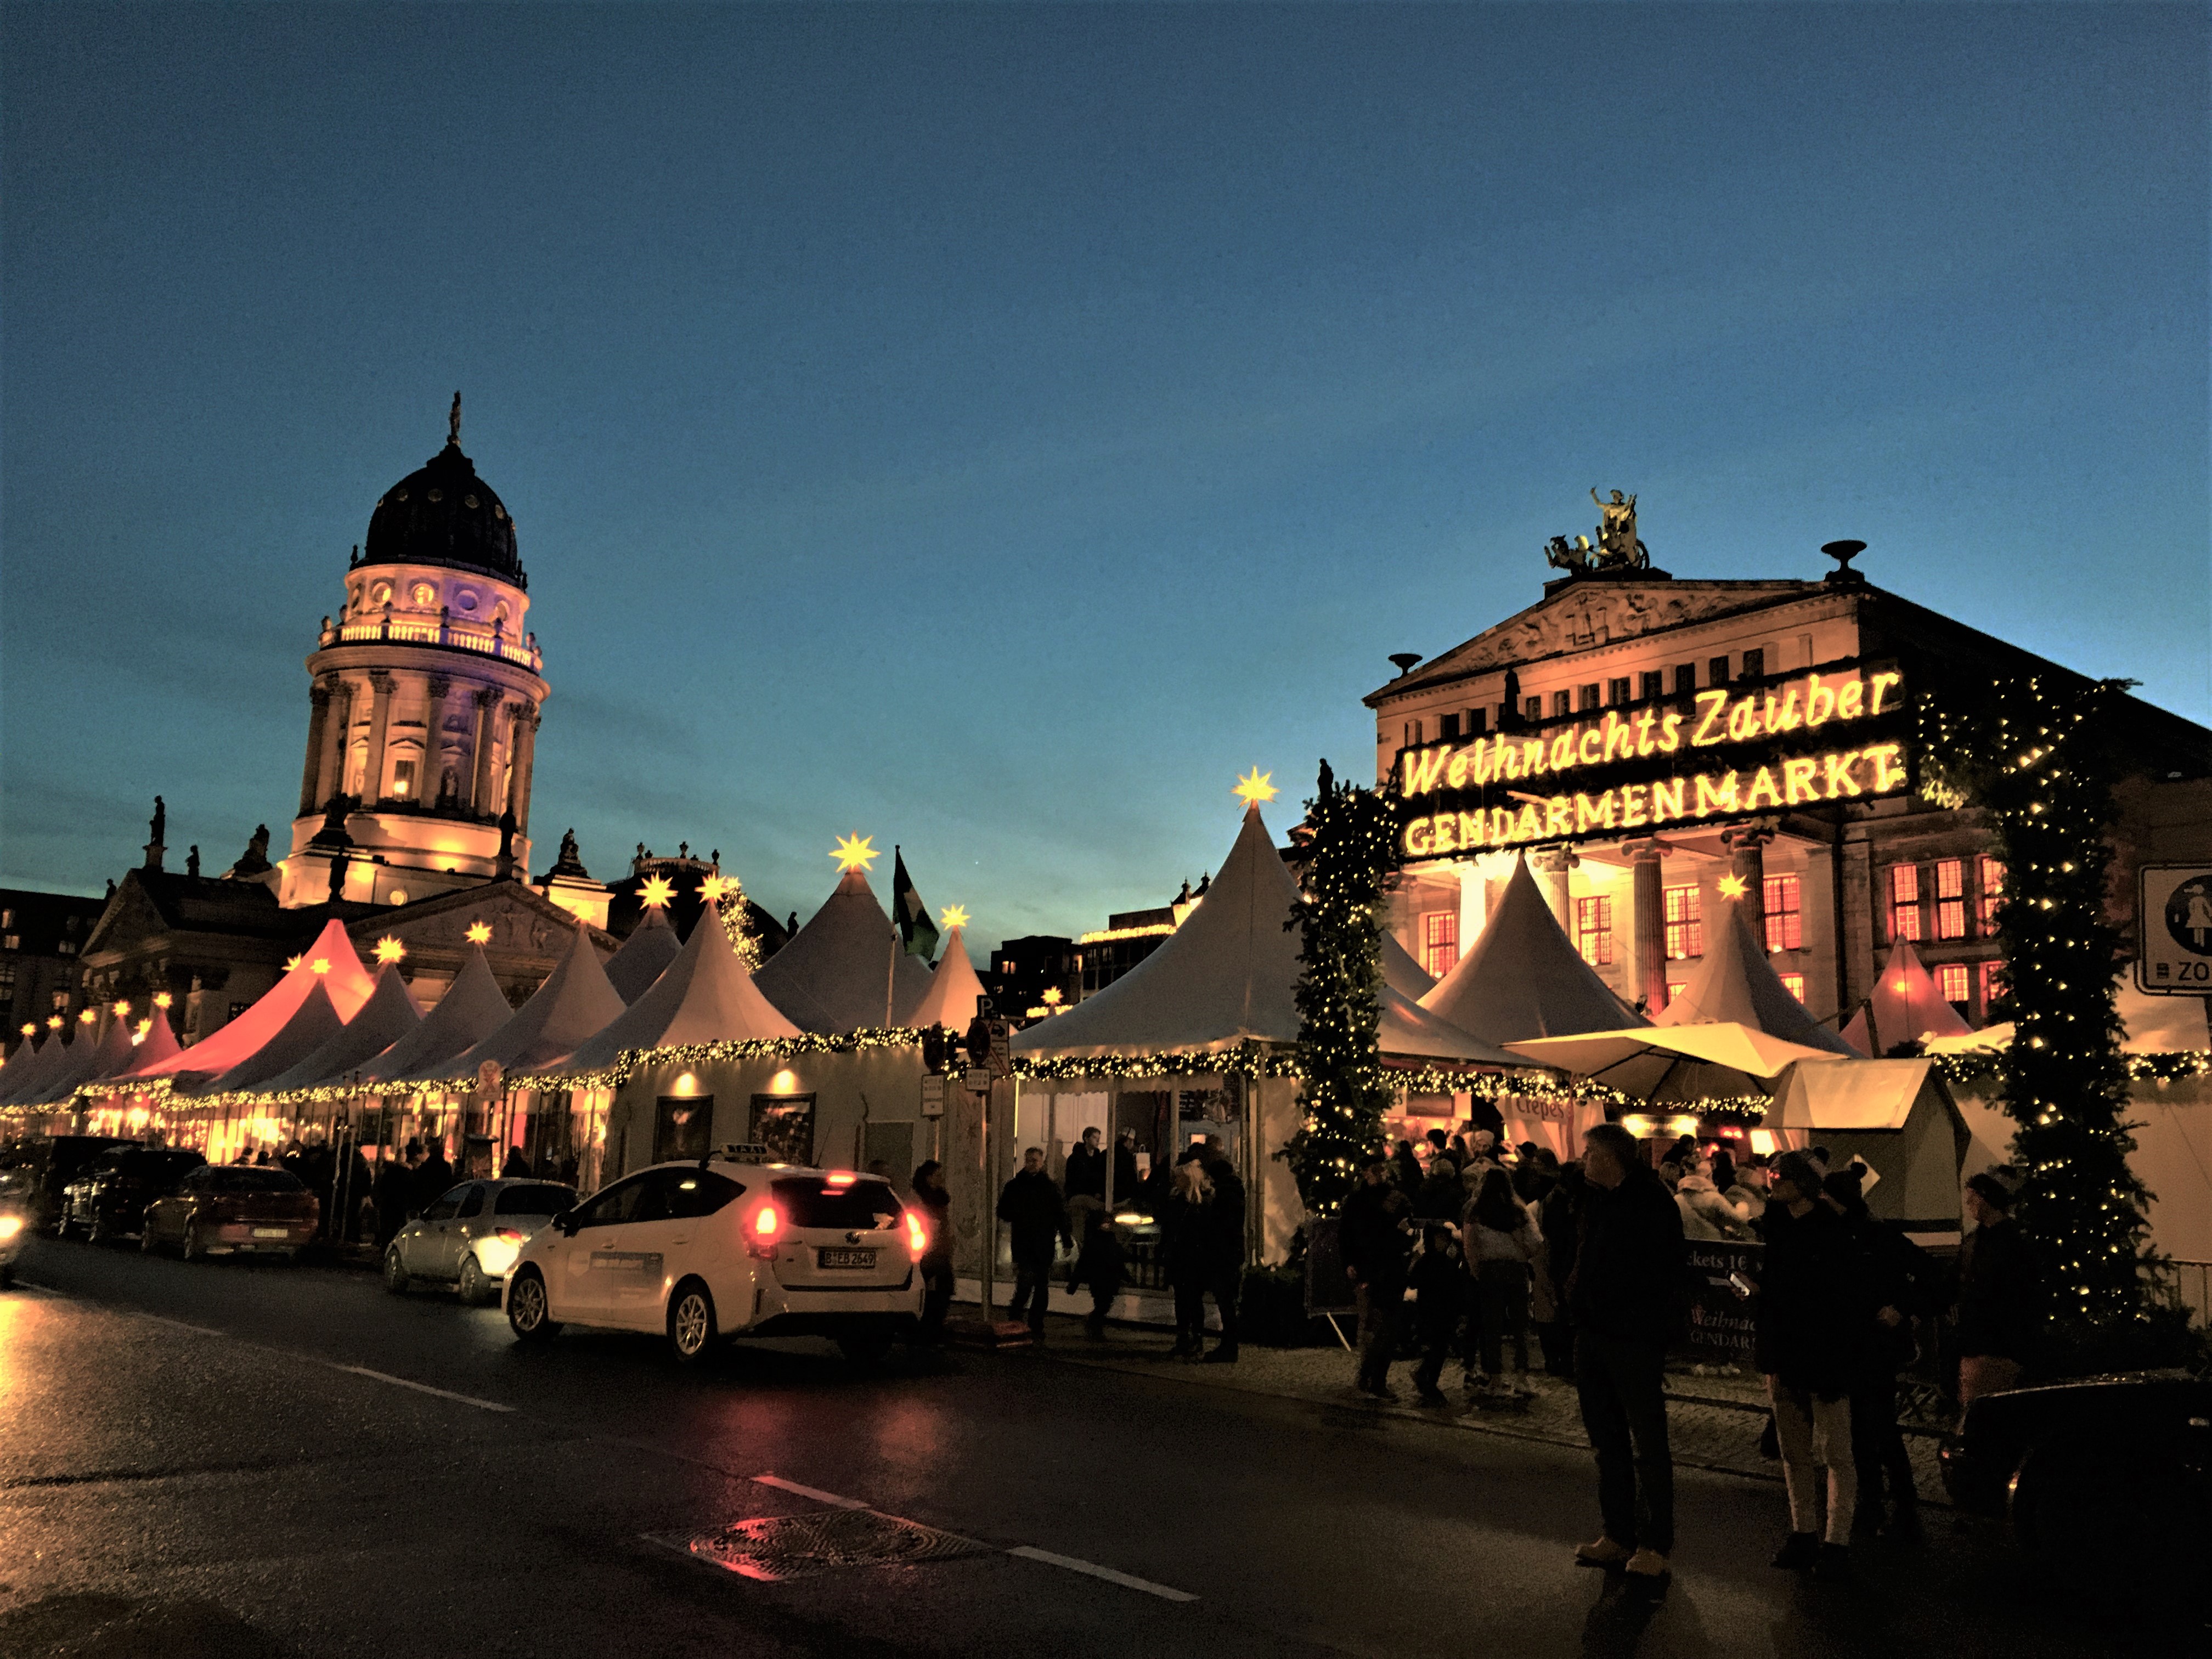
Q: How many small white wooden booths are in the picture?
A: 1